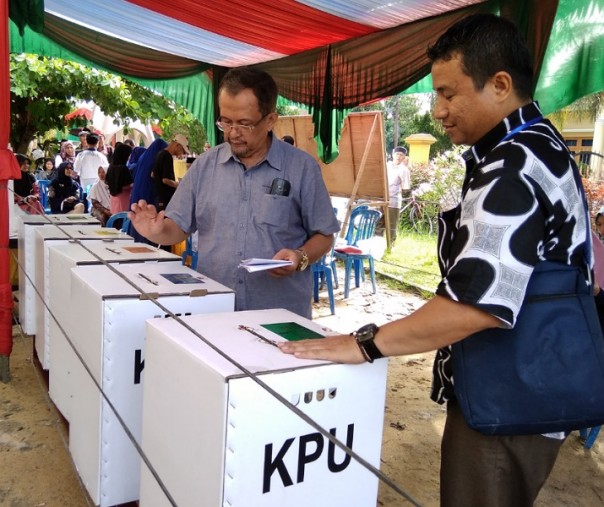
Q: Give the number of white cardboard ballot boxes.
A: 5